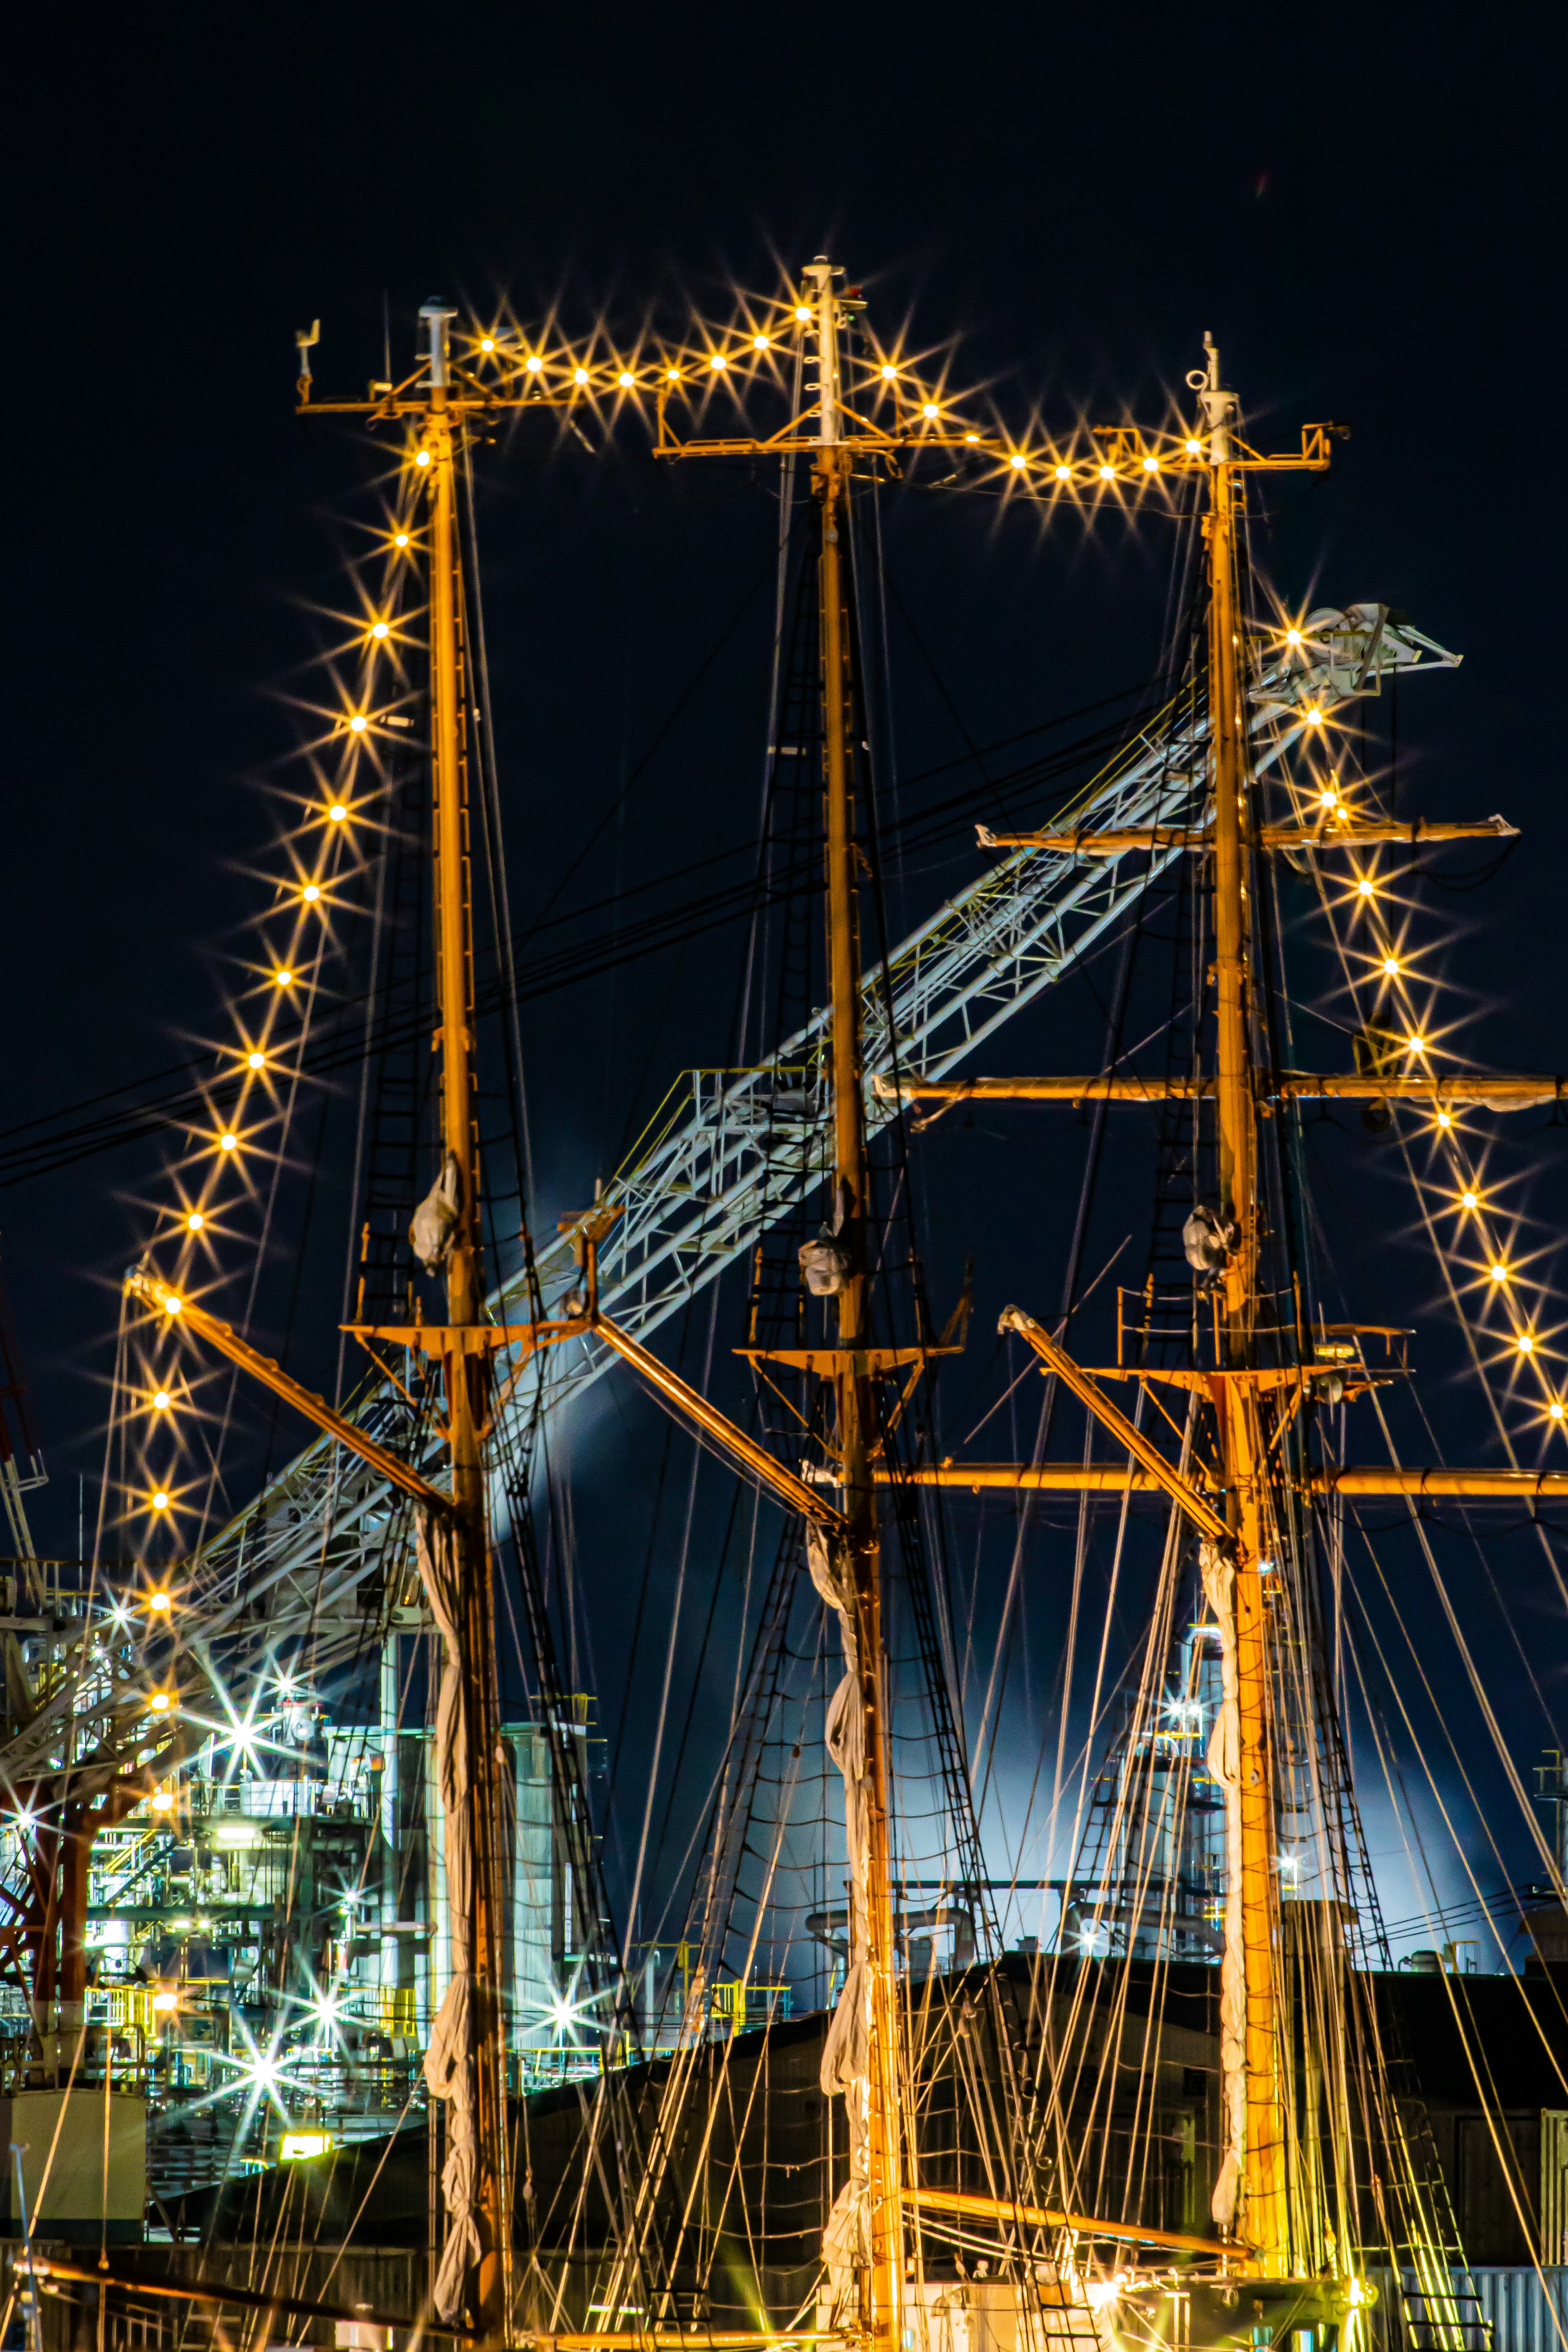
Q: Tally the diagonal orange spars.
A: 3